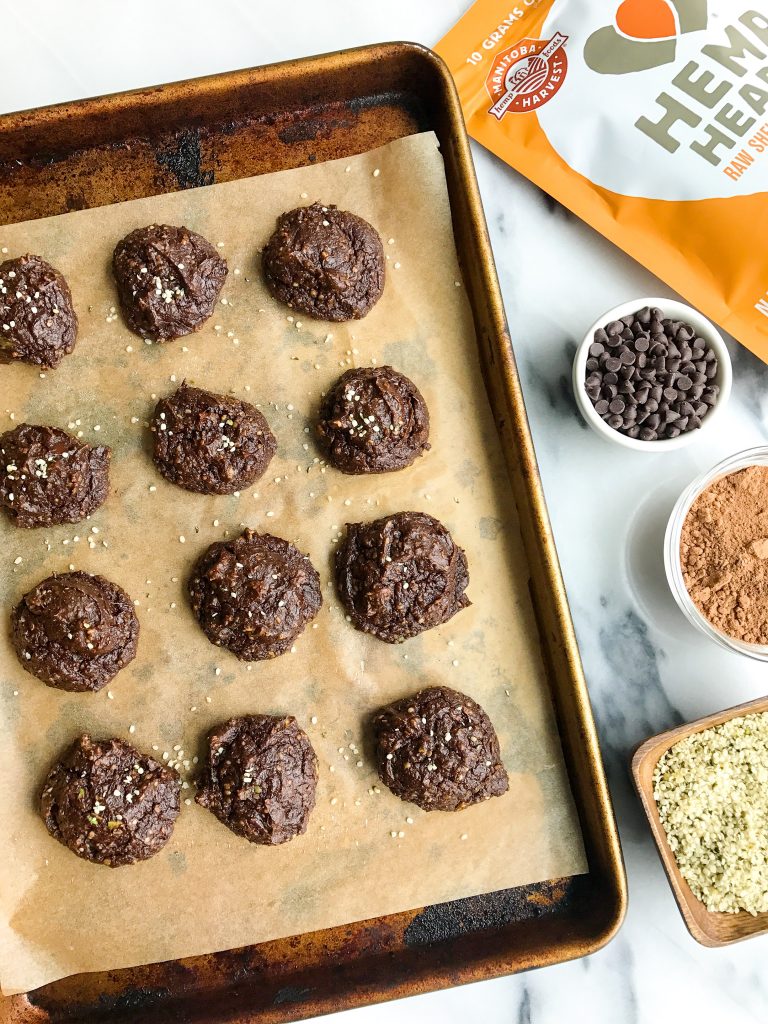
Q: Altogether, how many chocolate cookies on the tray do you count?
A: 12